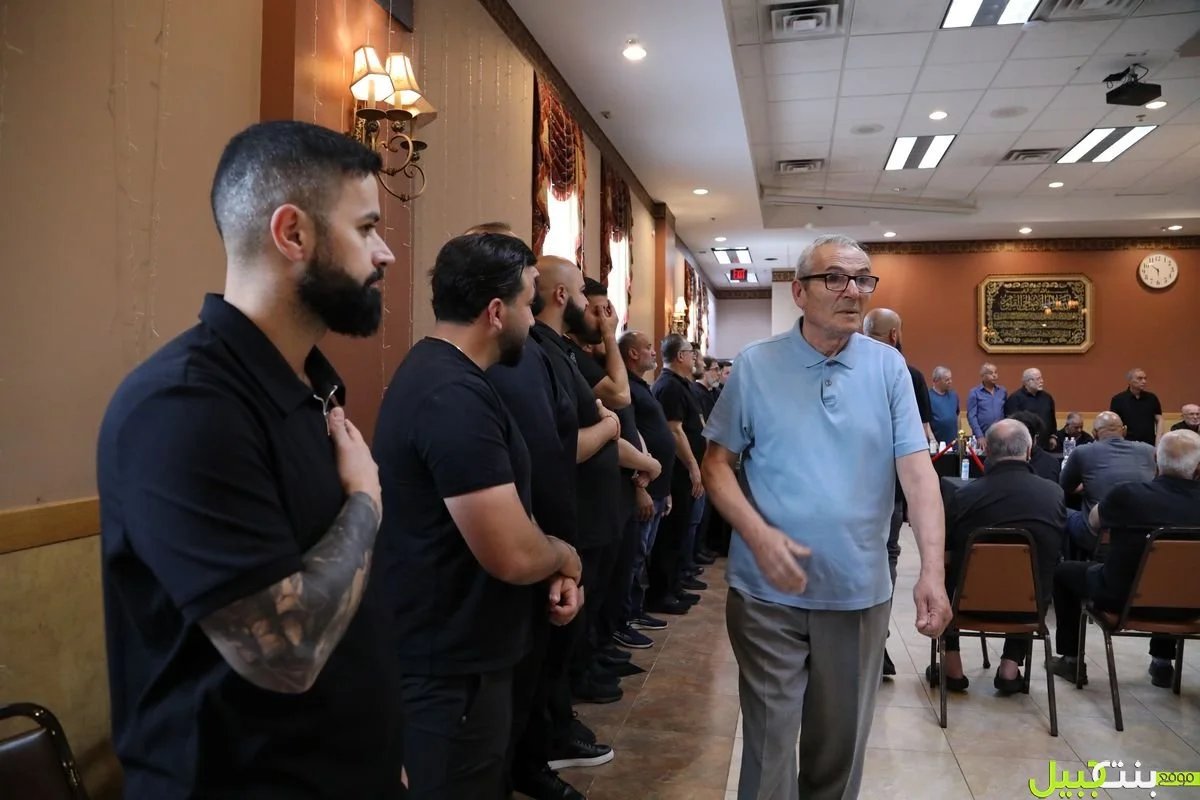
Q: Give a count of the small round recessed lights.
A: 9